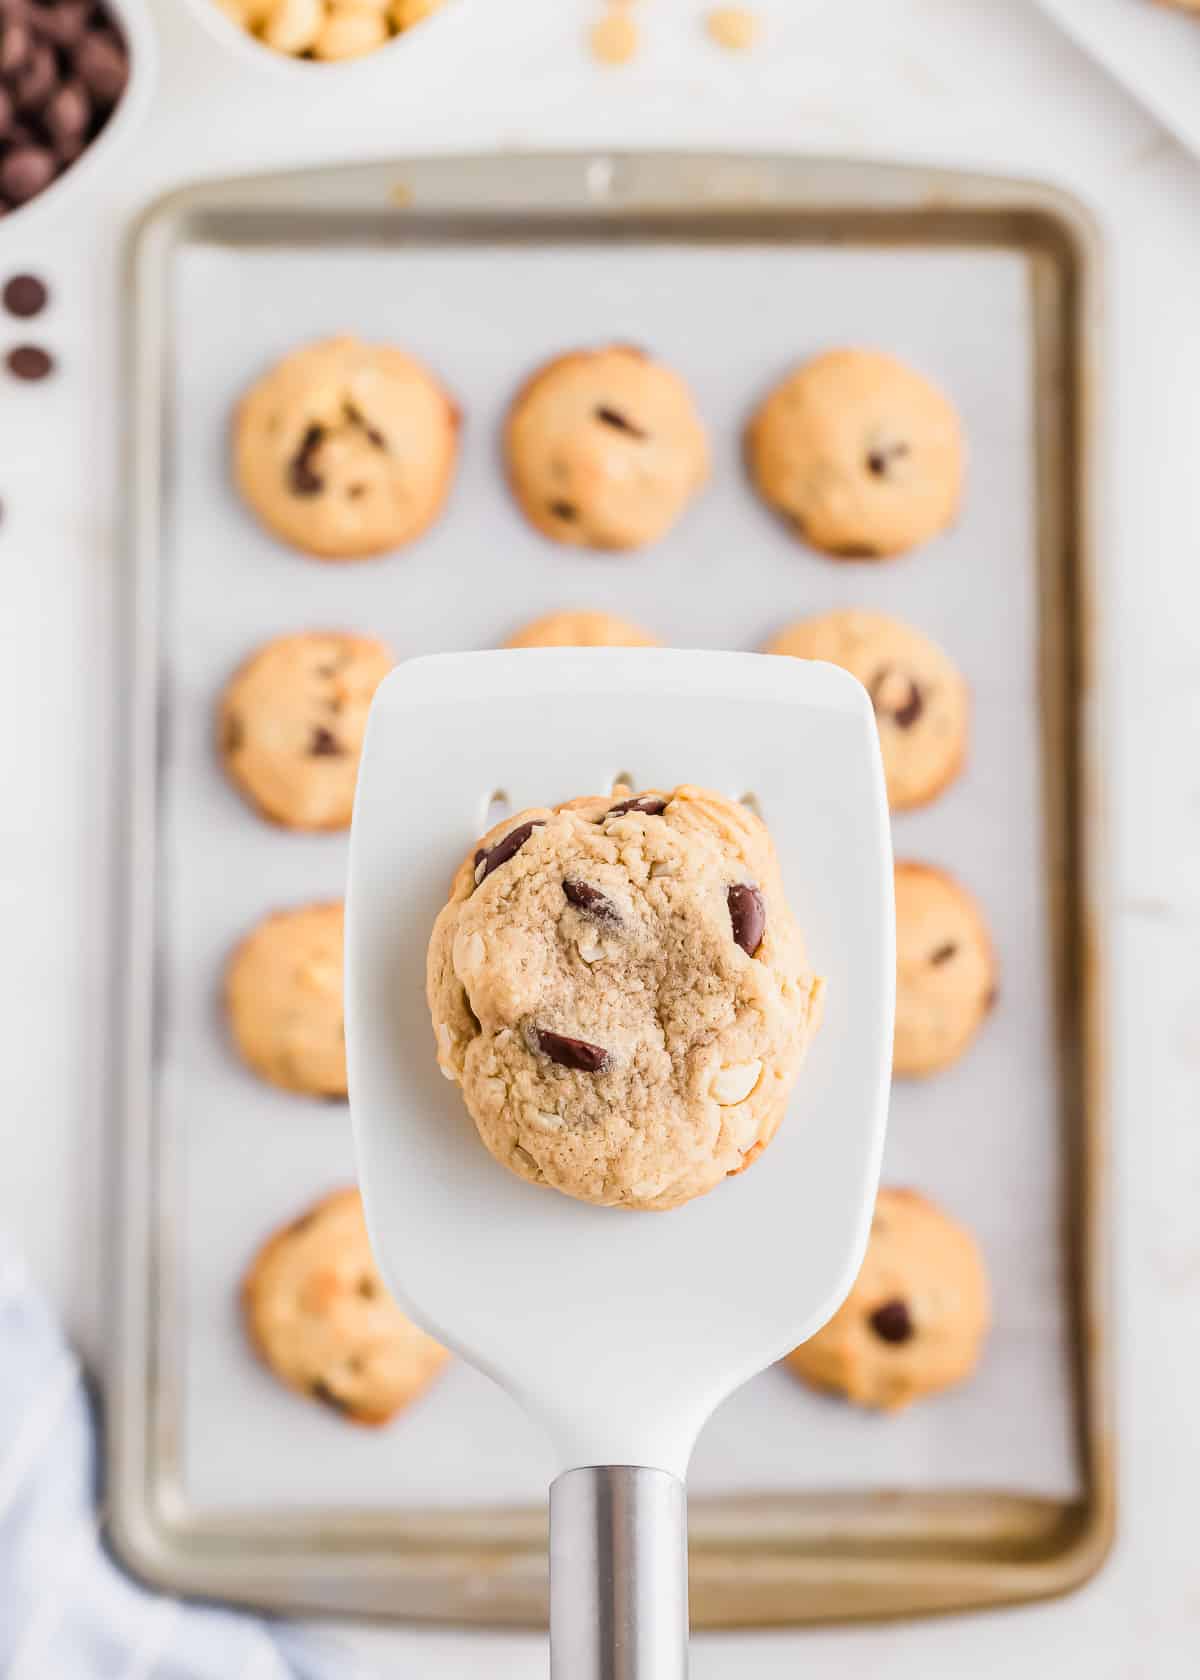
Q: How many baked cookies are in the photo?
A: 11